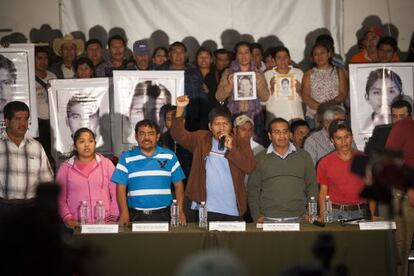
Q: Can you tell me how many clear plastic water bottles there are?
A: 6